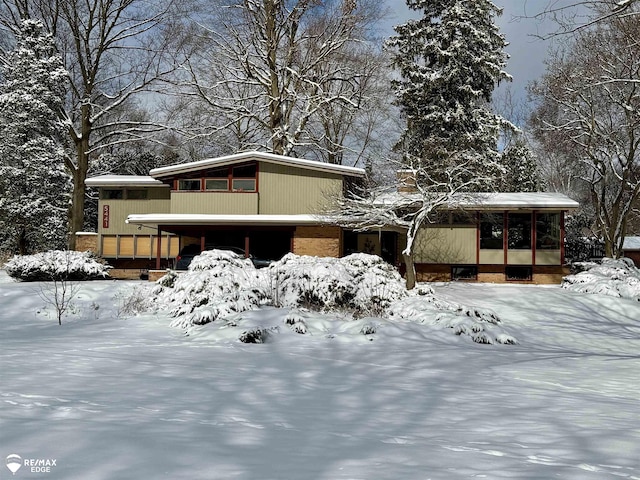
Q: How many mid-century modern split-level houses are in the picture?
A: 1